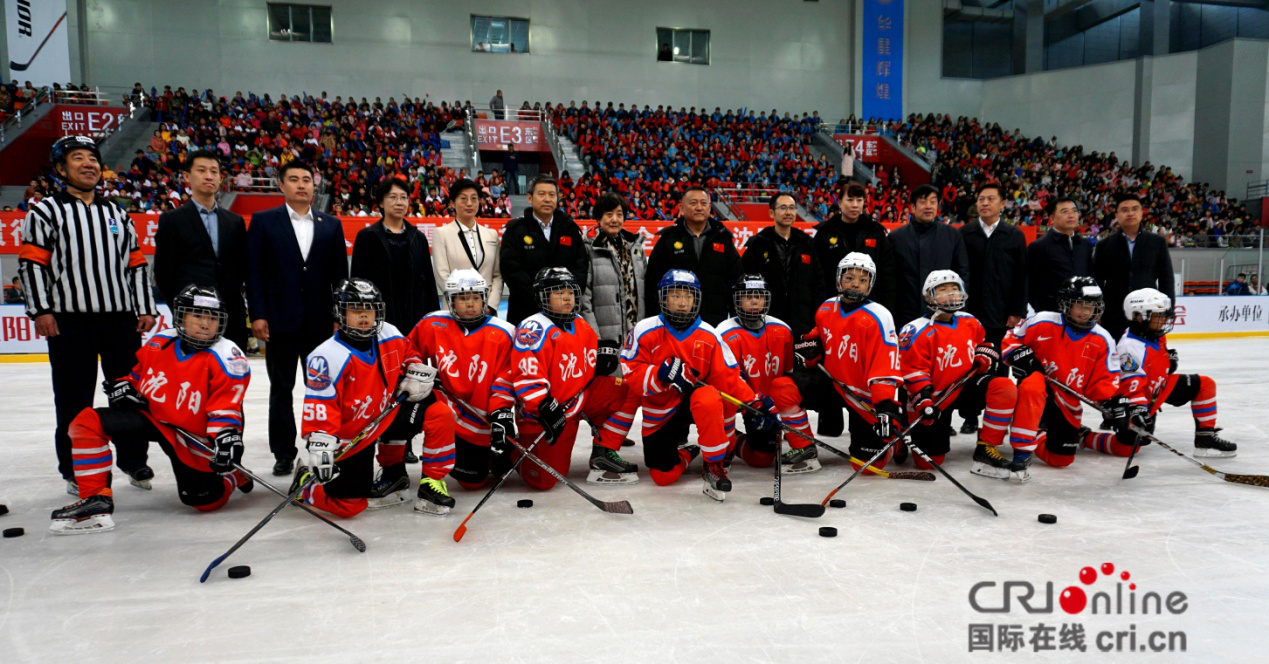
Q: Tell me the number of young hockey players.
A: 10